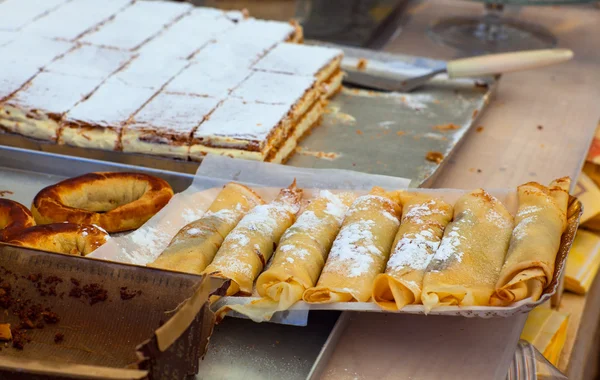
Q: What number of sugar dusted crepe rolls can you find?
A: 7